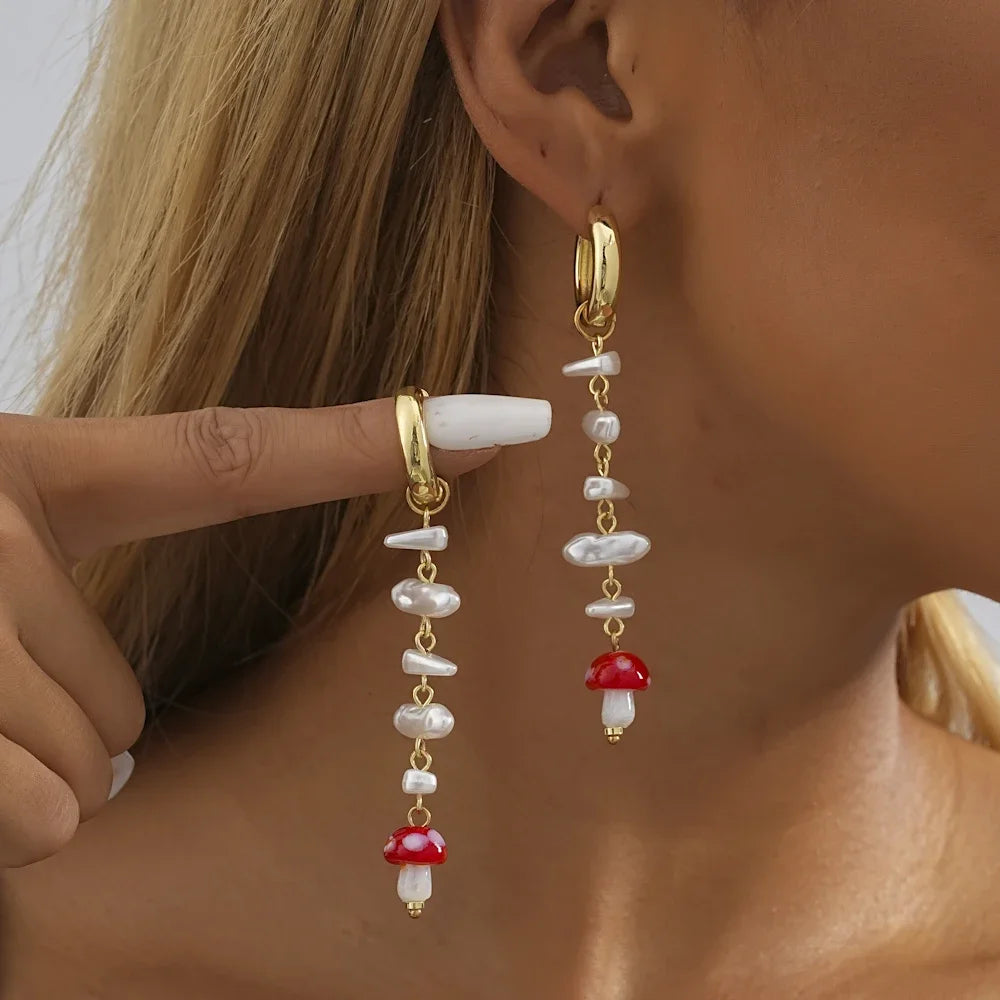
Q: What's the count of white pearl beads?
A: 10